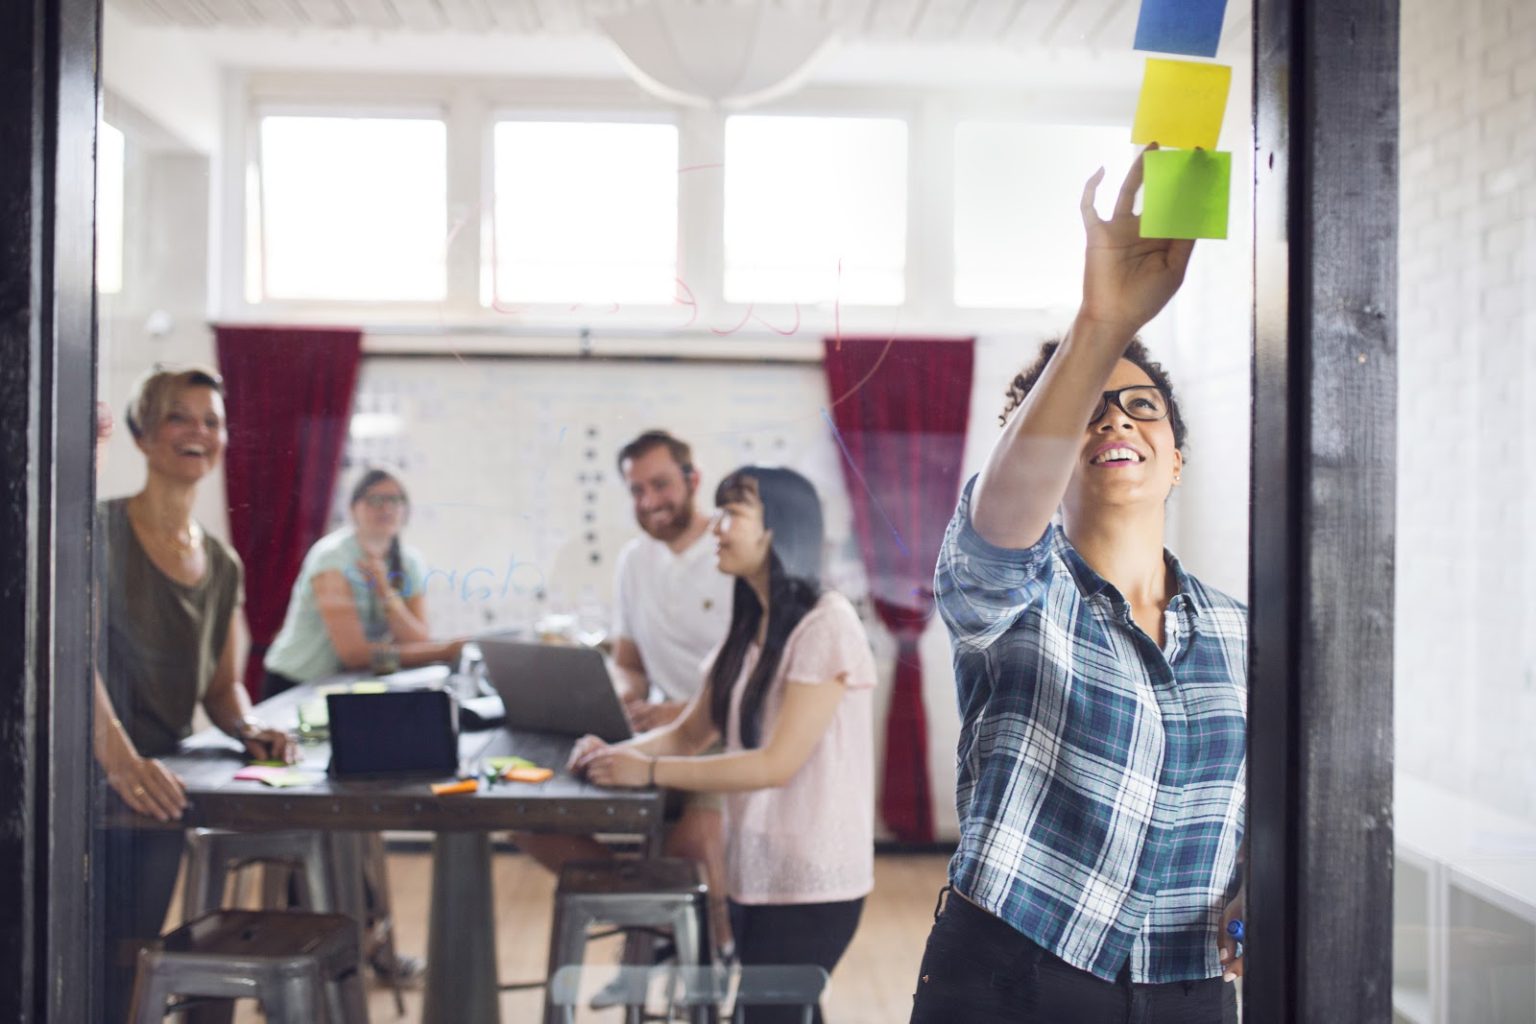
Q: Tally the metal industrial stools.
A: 3